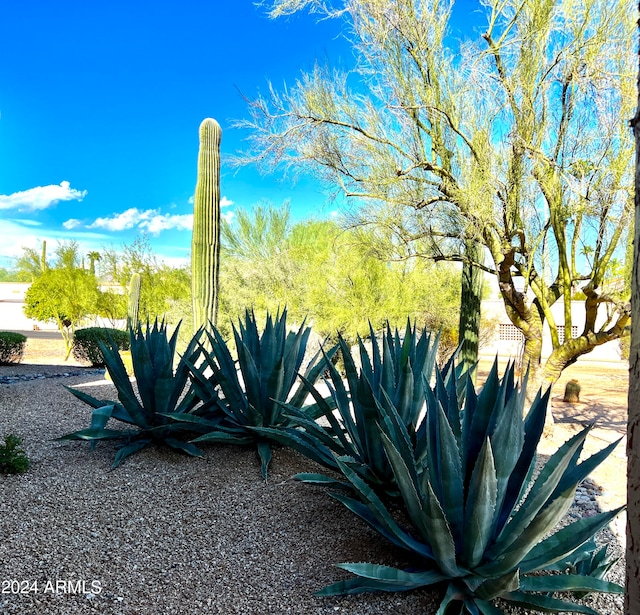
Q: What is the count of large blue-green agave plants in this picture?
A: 4